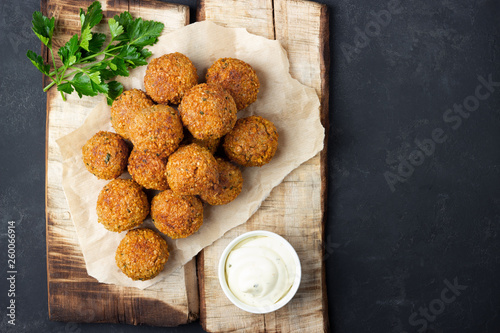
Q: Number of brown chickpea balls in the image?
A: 14